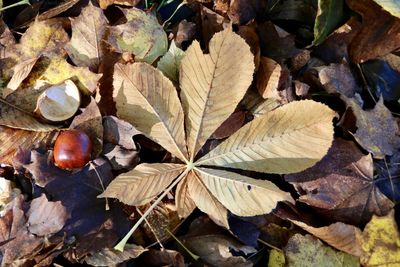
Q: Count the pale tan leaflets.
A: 7